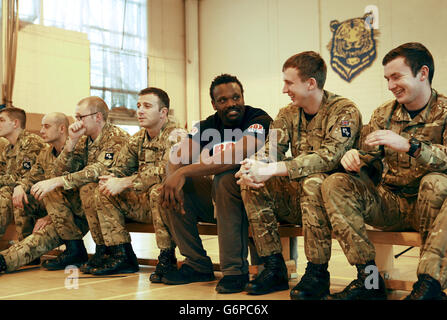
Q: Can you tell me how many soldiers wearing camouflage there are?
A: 6